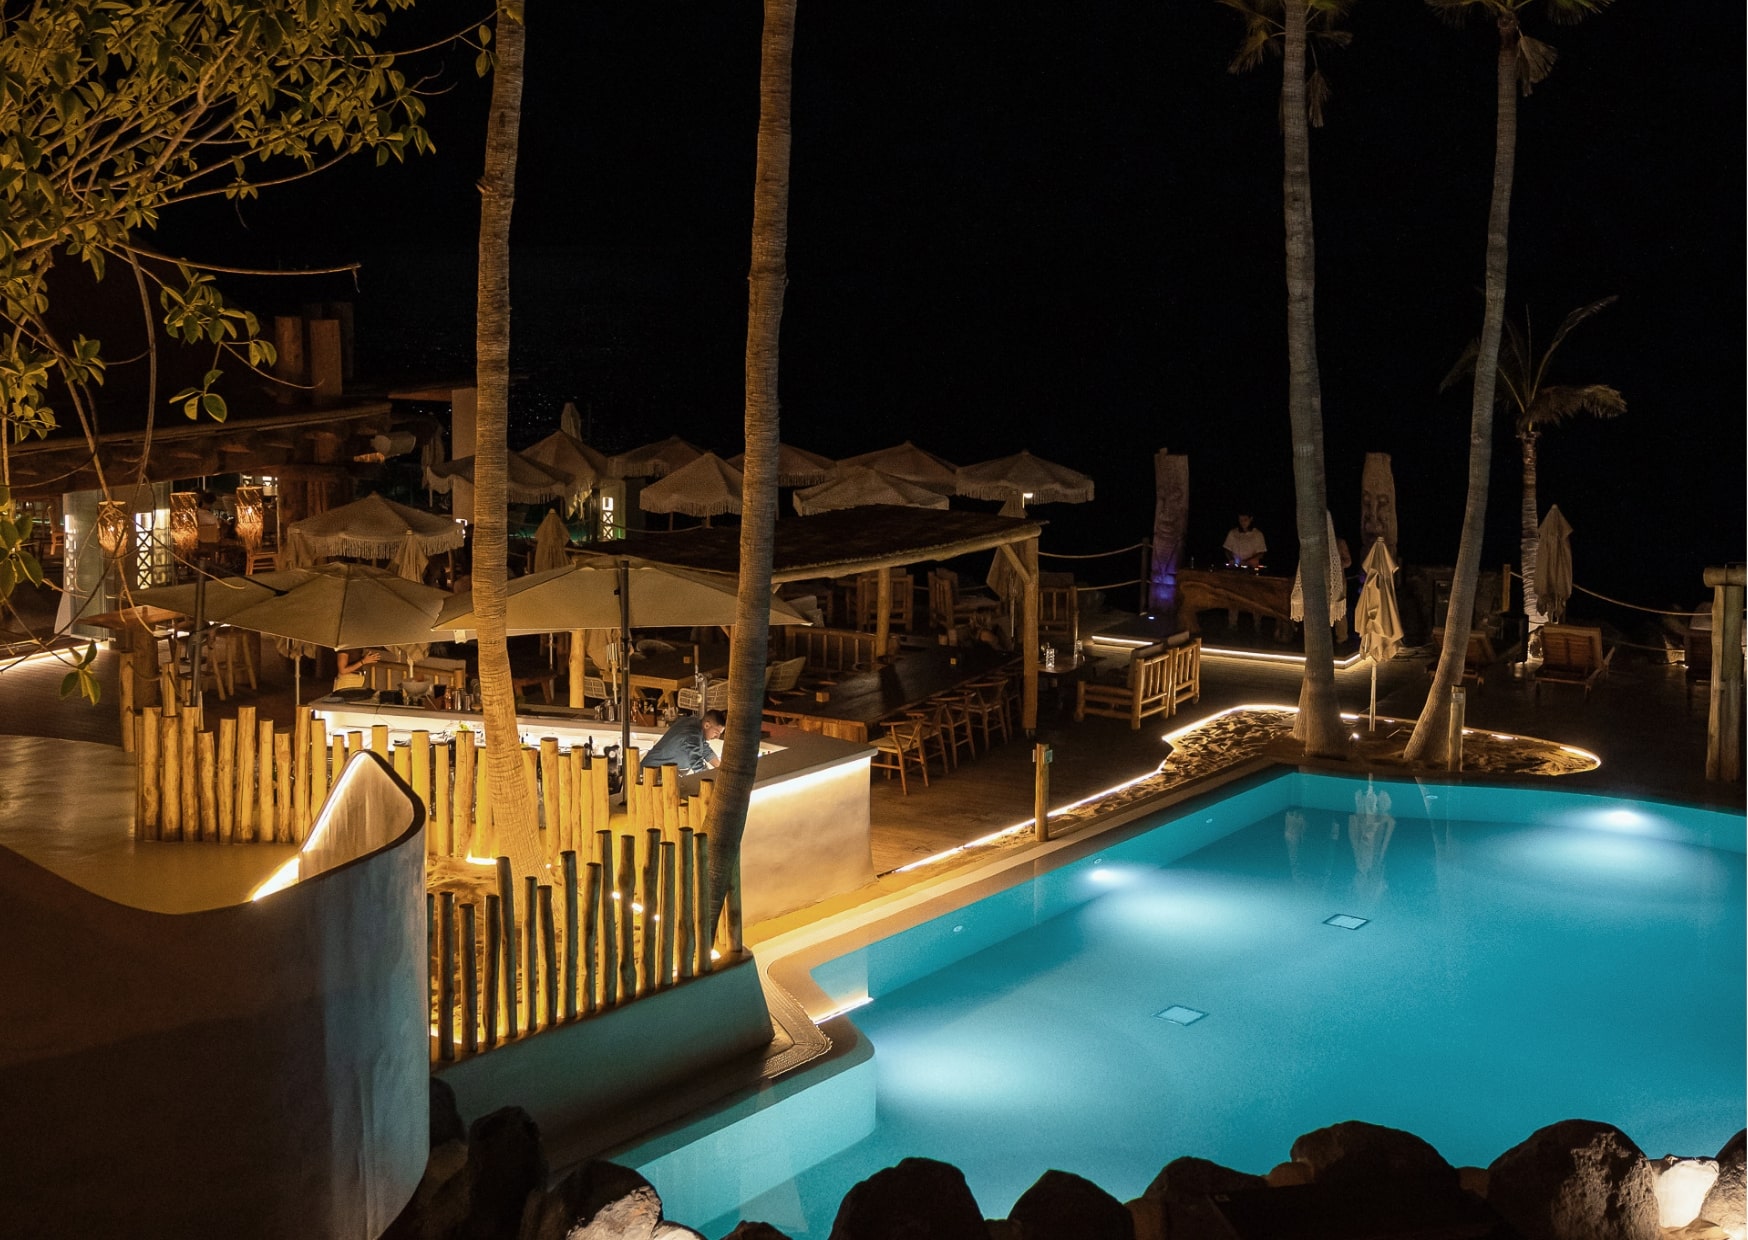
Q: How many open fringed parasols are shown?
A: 9